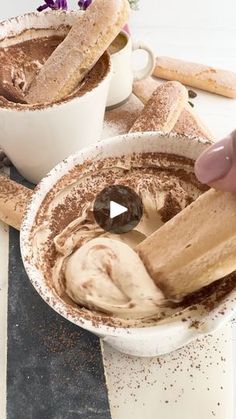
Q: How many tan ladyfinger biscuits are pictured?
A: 6